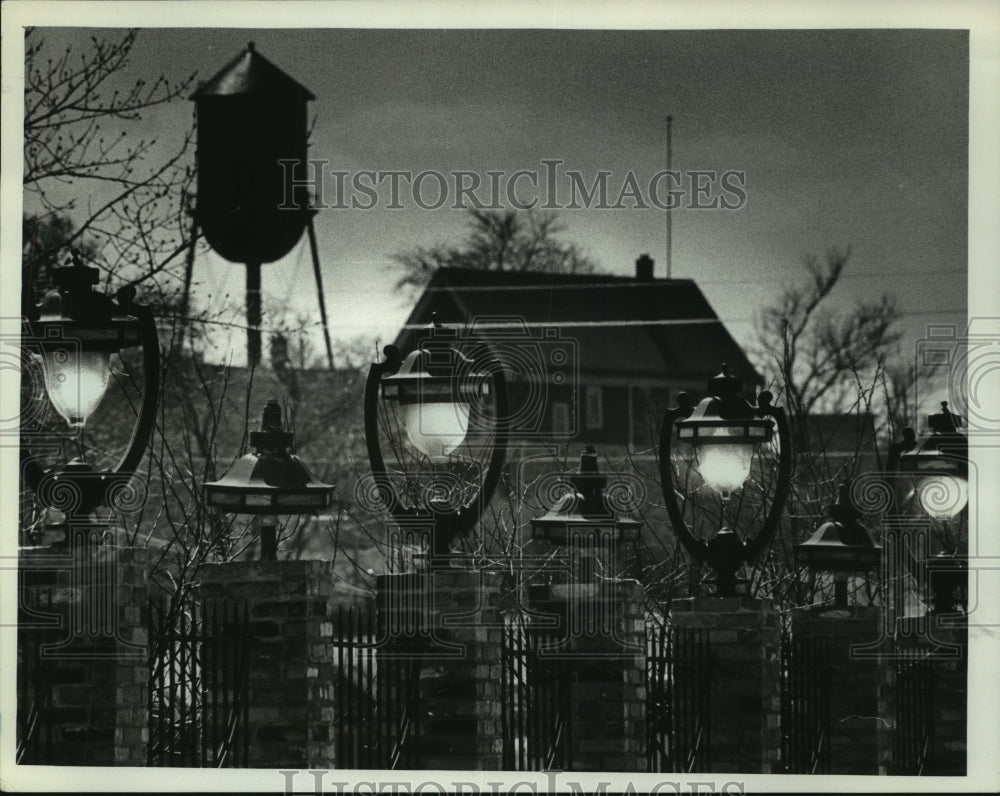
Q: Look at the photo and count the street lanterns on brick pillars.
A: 7